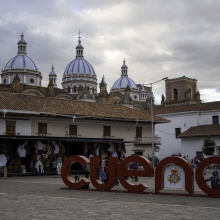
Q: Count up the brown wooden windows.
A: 5